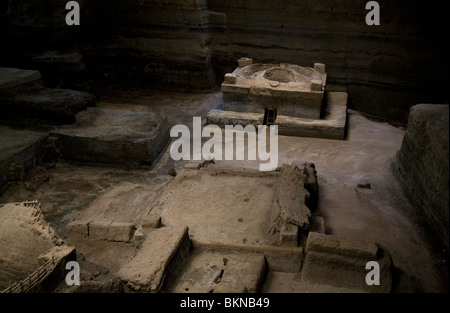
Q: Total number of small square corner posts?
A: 4